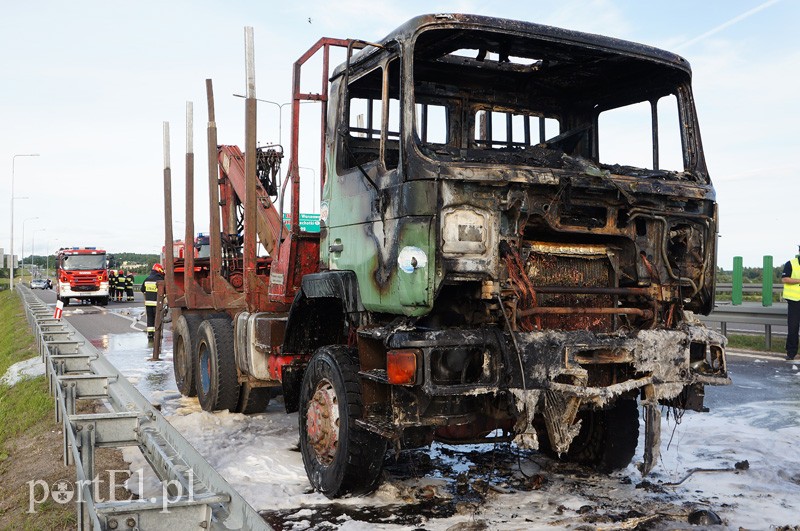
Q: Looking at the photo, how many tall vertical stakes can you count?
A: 4